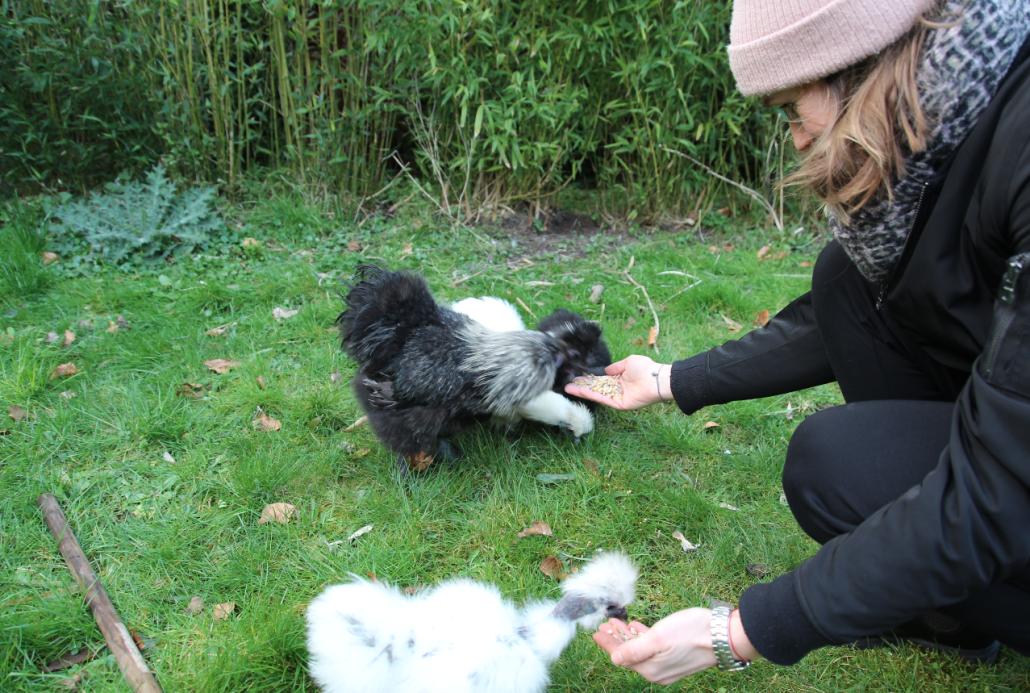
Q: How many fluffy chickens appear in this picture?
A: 4